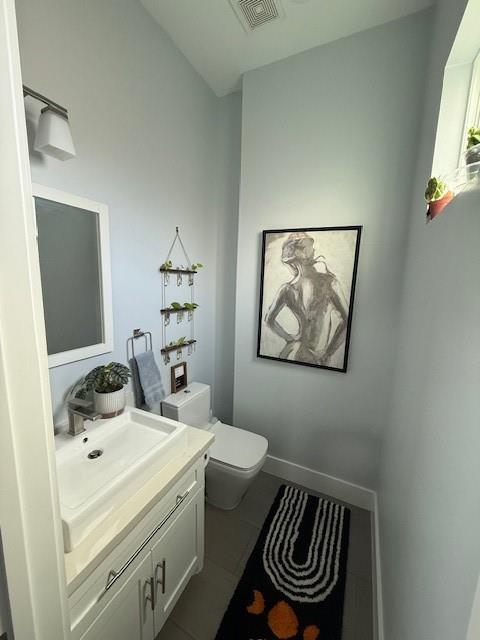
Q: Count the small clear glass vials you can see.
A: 9